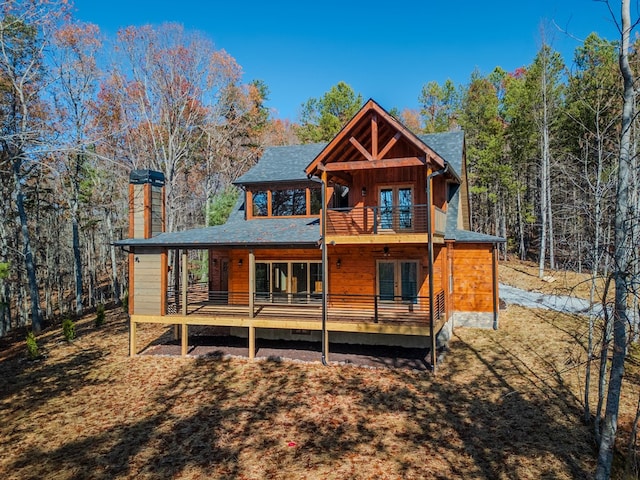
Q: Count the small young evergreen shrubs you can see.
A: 4